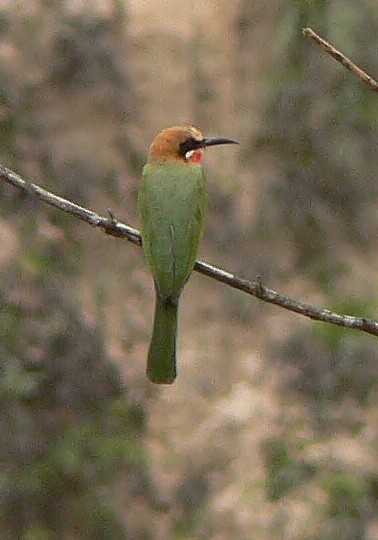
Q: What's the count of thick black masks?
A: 1